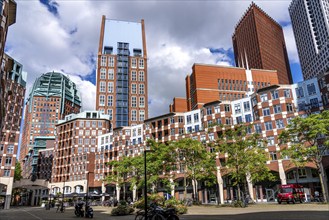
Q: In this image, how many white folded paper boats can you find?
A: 0